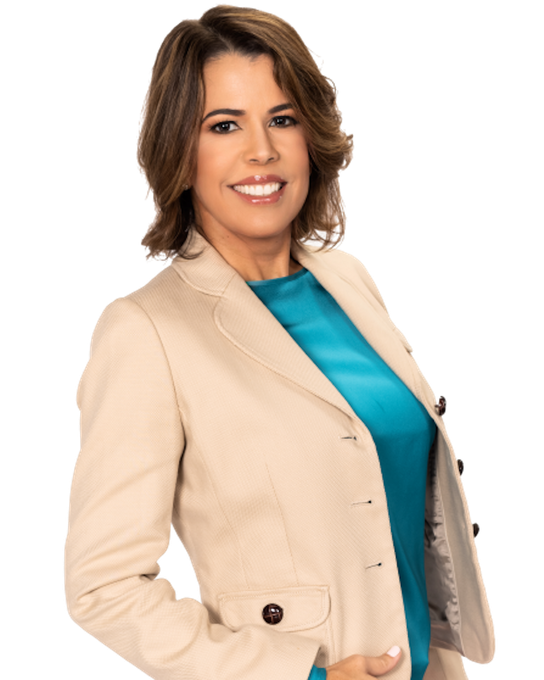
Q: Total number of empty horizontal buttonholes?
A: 3